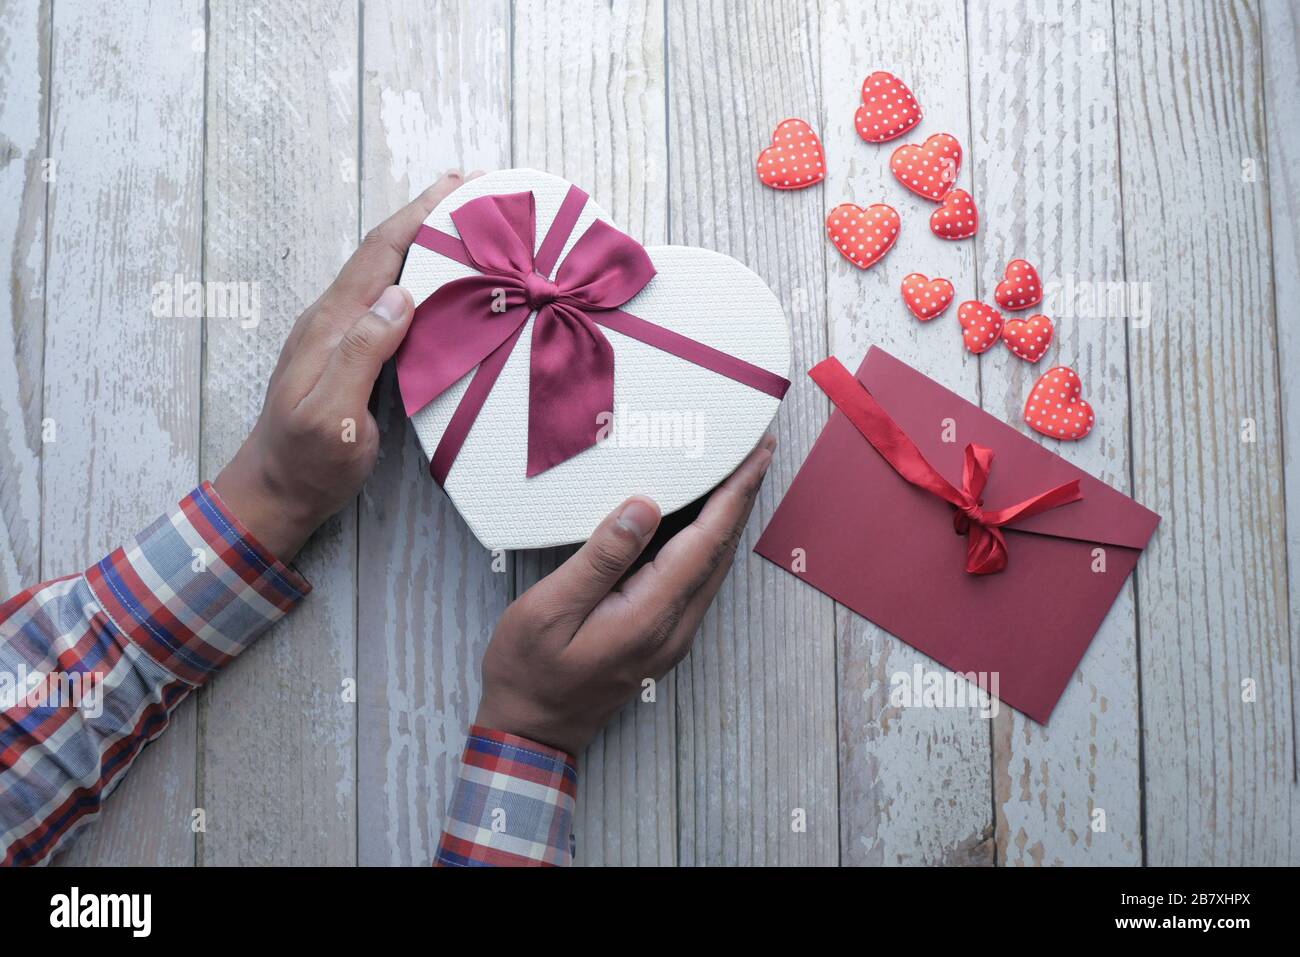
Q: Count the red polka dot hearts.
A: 10